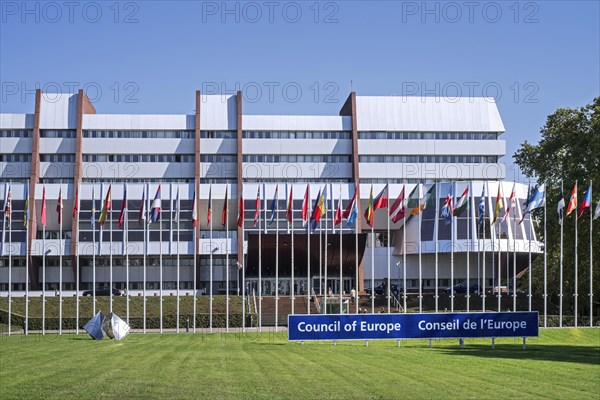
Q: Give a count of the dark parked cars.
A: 3